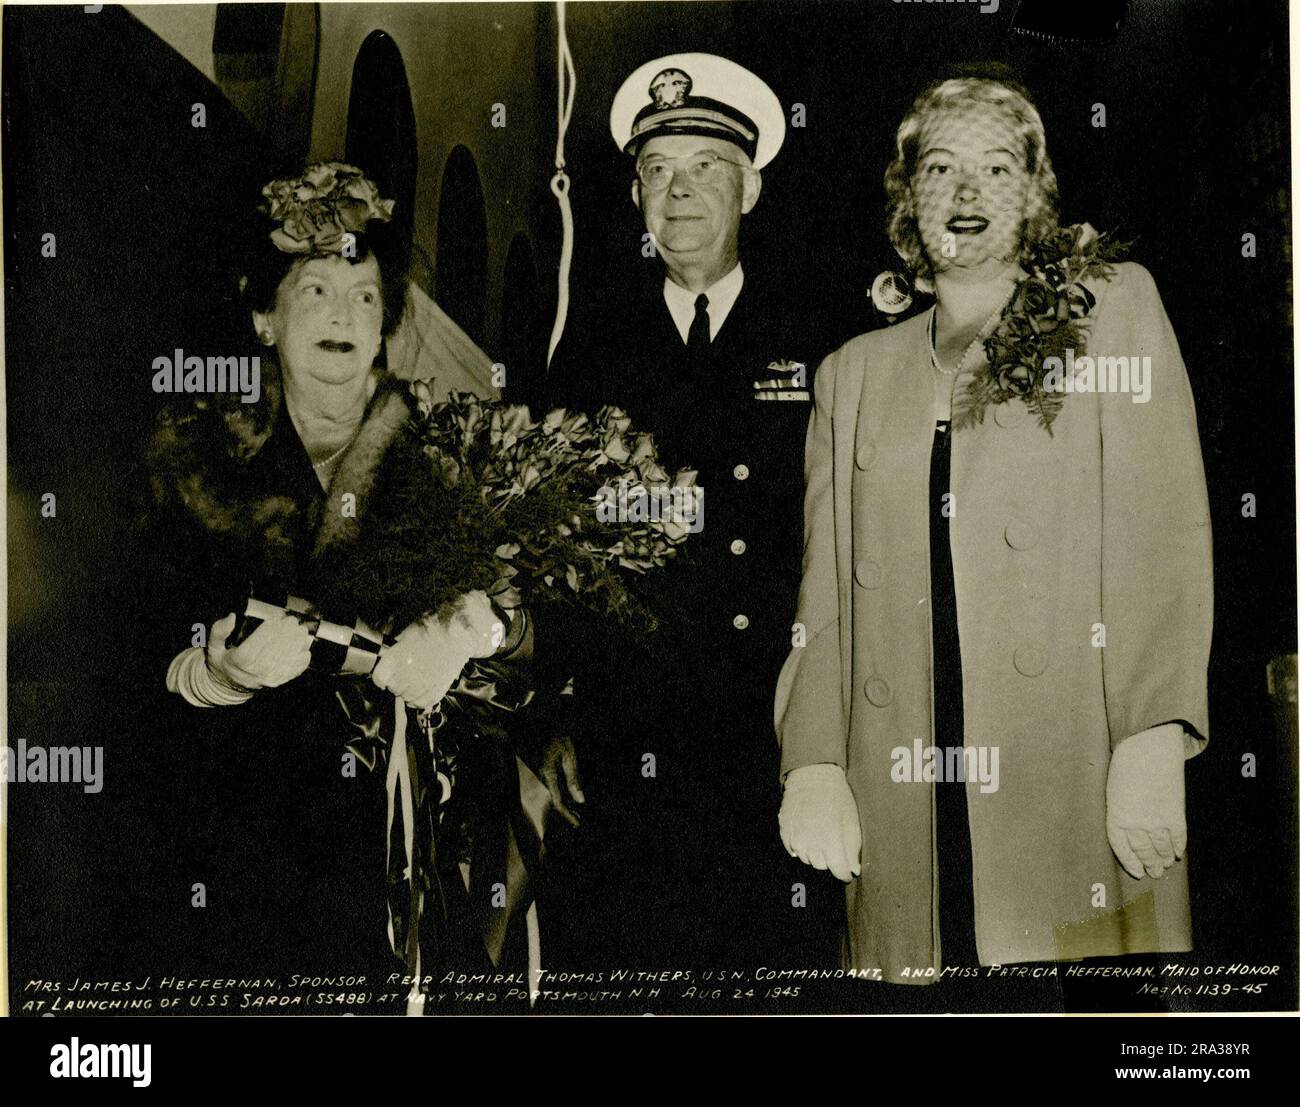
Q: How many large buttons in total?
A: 6